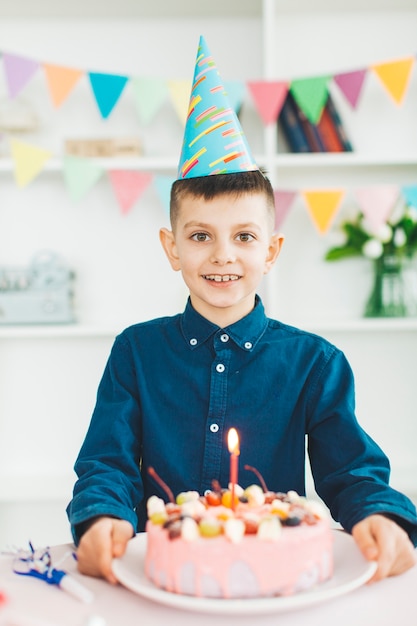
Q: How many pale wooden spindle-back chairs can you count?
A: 0